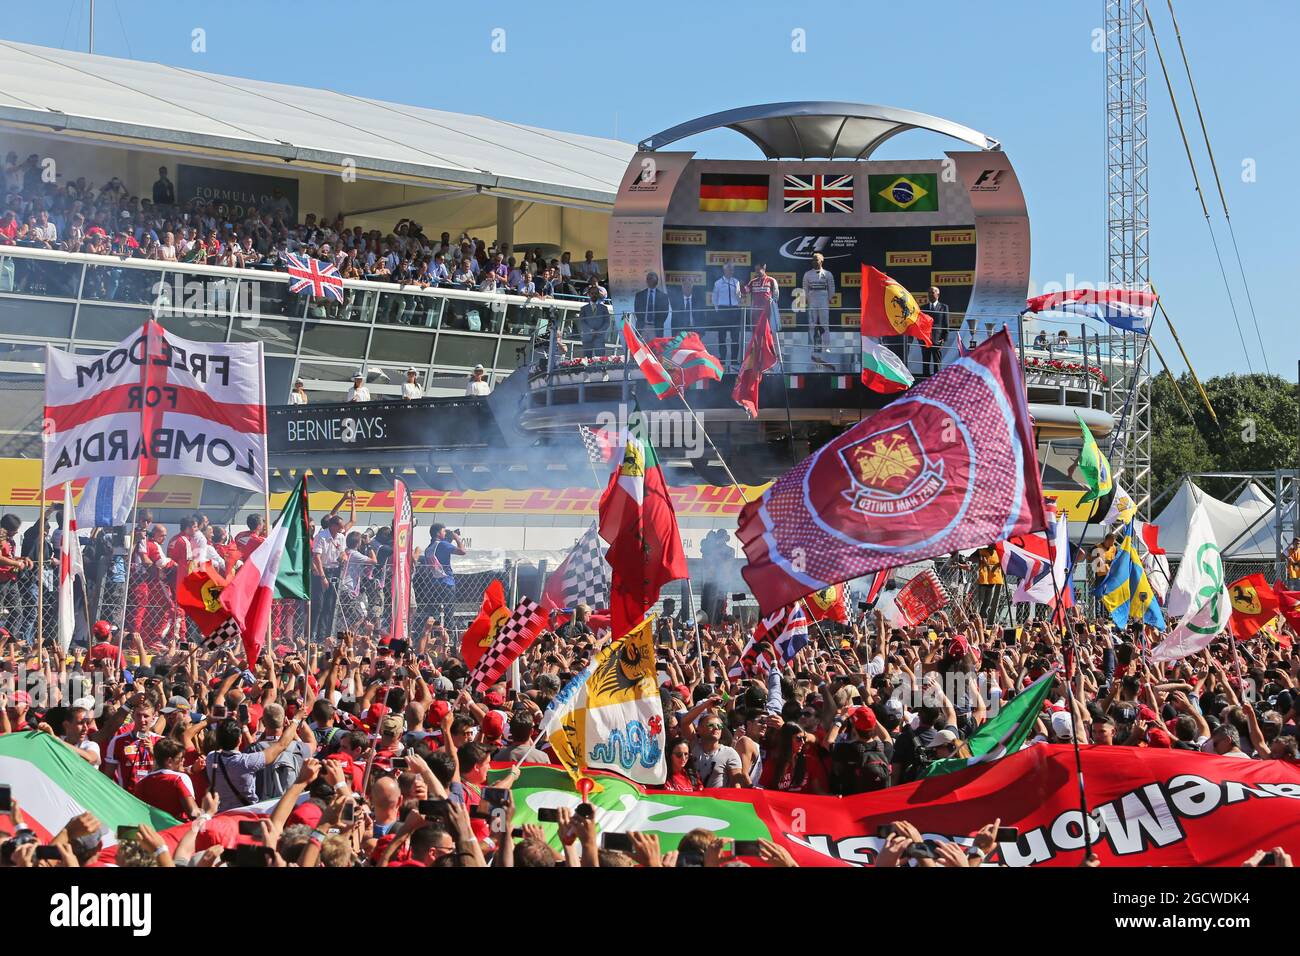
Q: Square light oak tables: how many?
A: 0